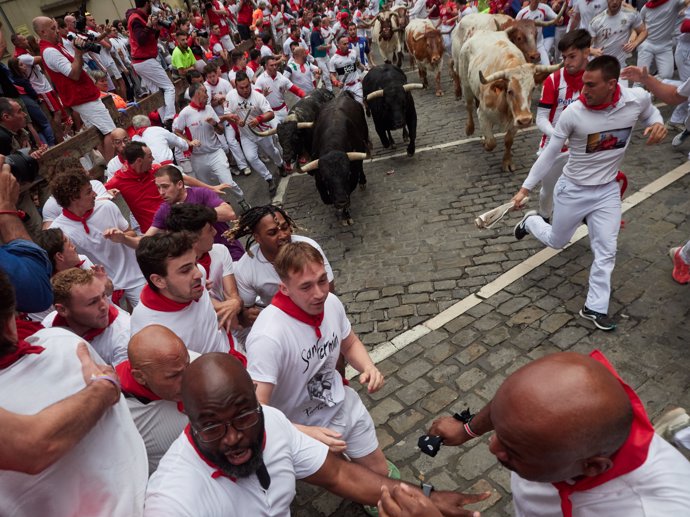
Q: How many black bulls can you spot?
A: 3